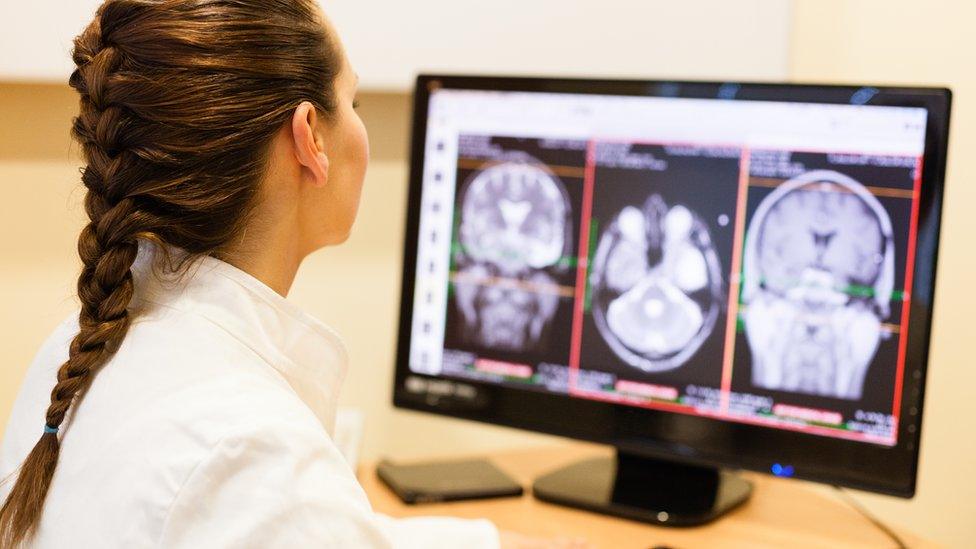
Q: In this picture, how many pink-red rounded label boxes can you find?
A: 3